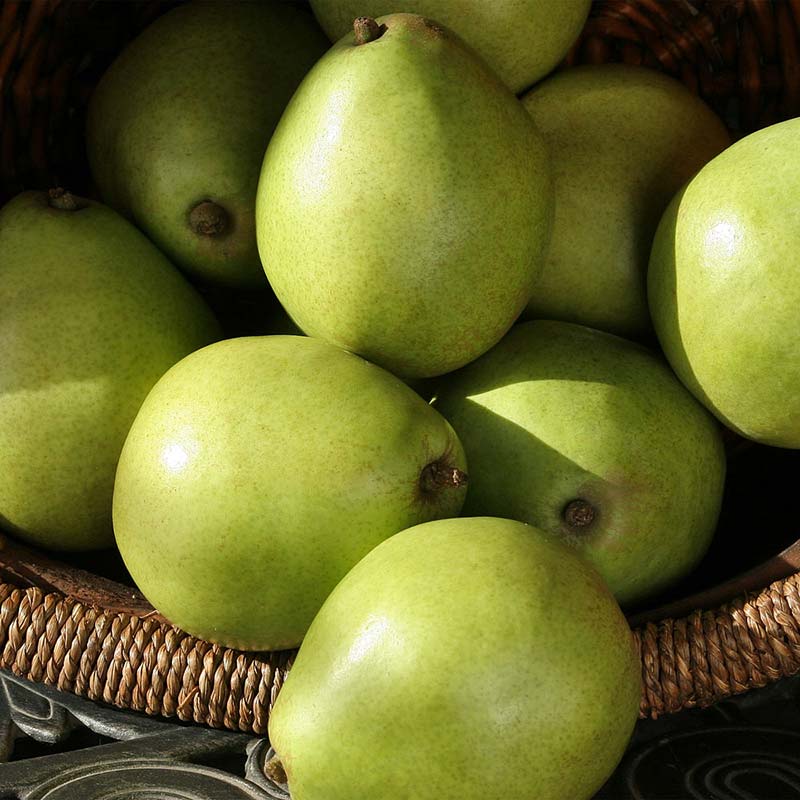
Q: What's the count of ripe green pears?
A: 9